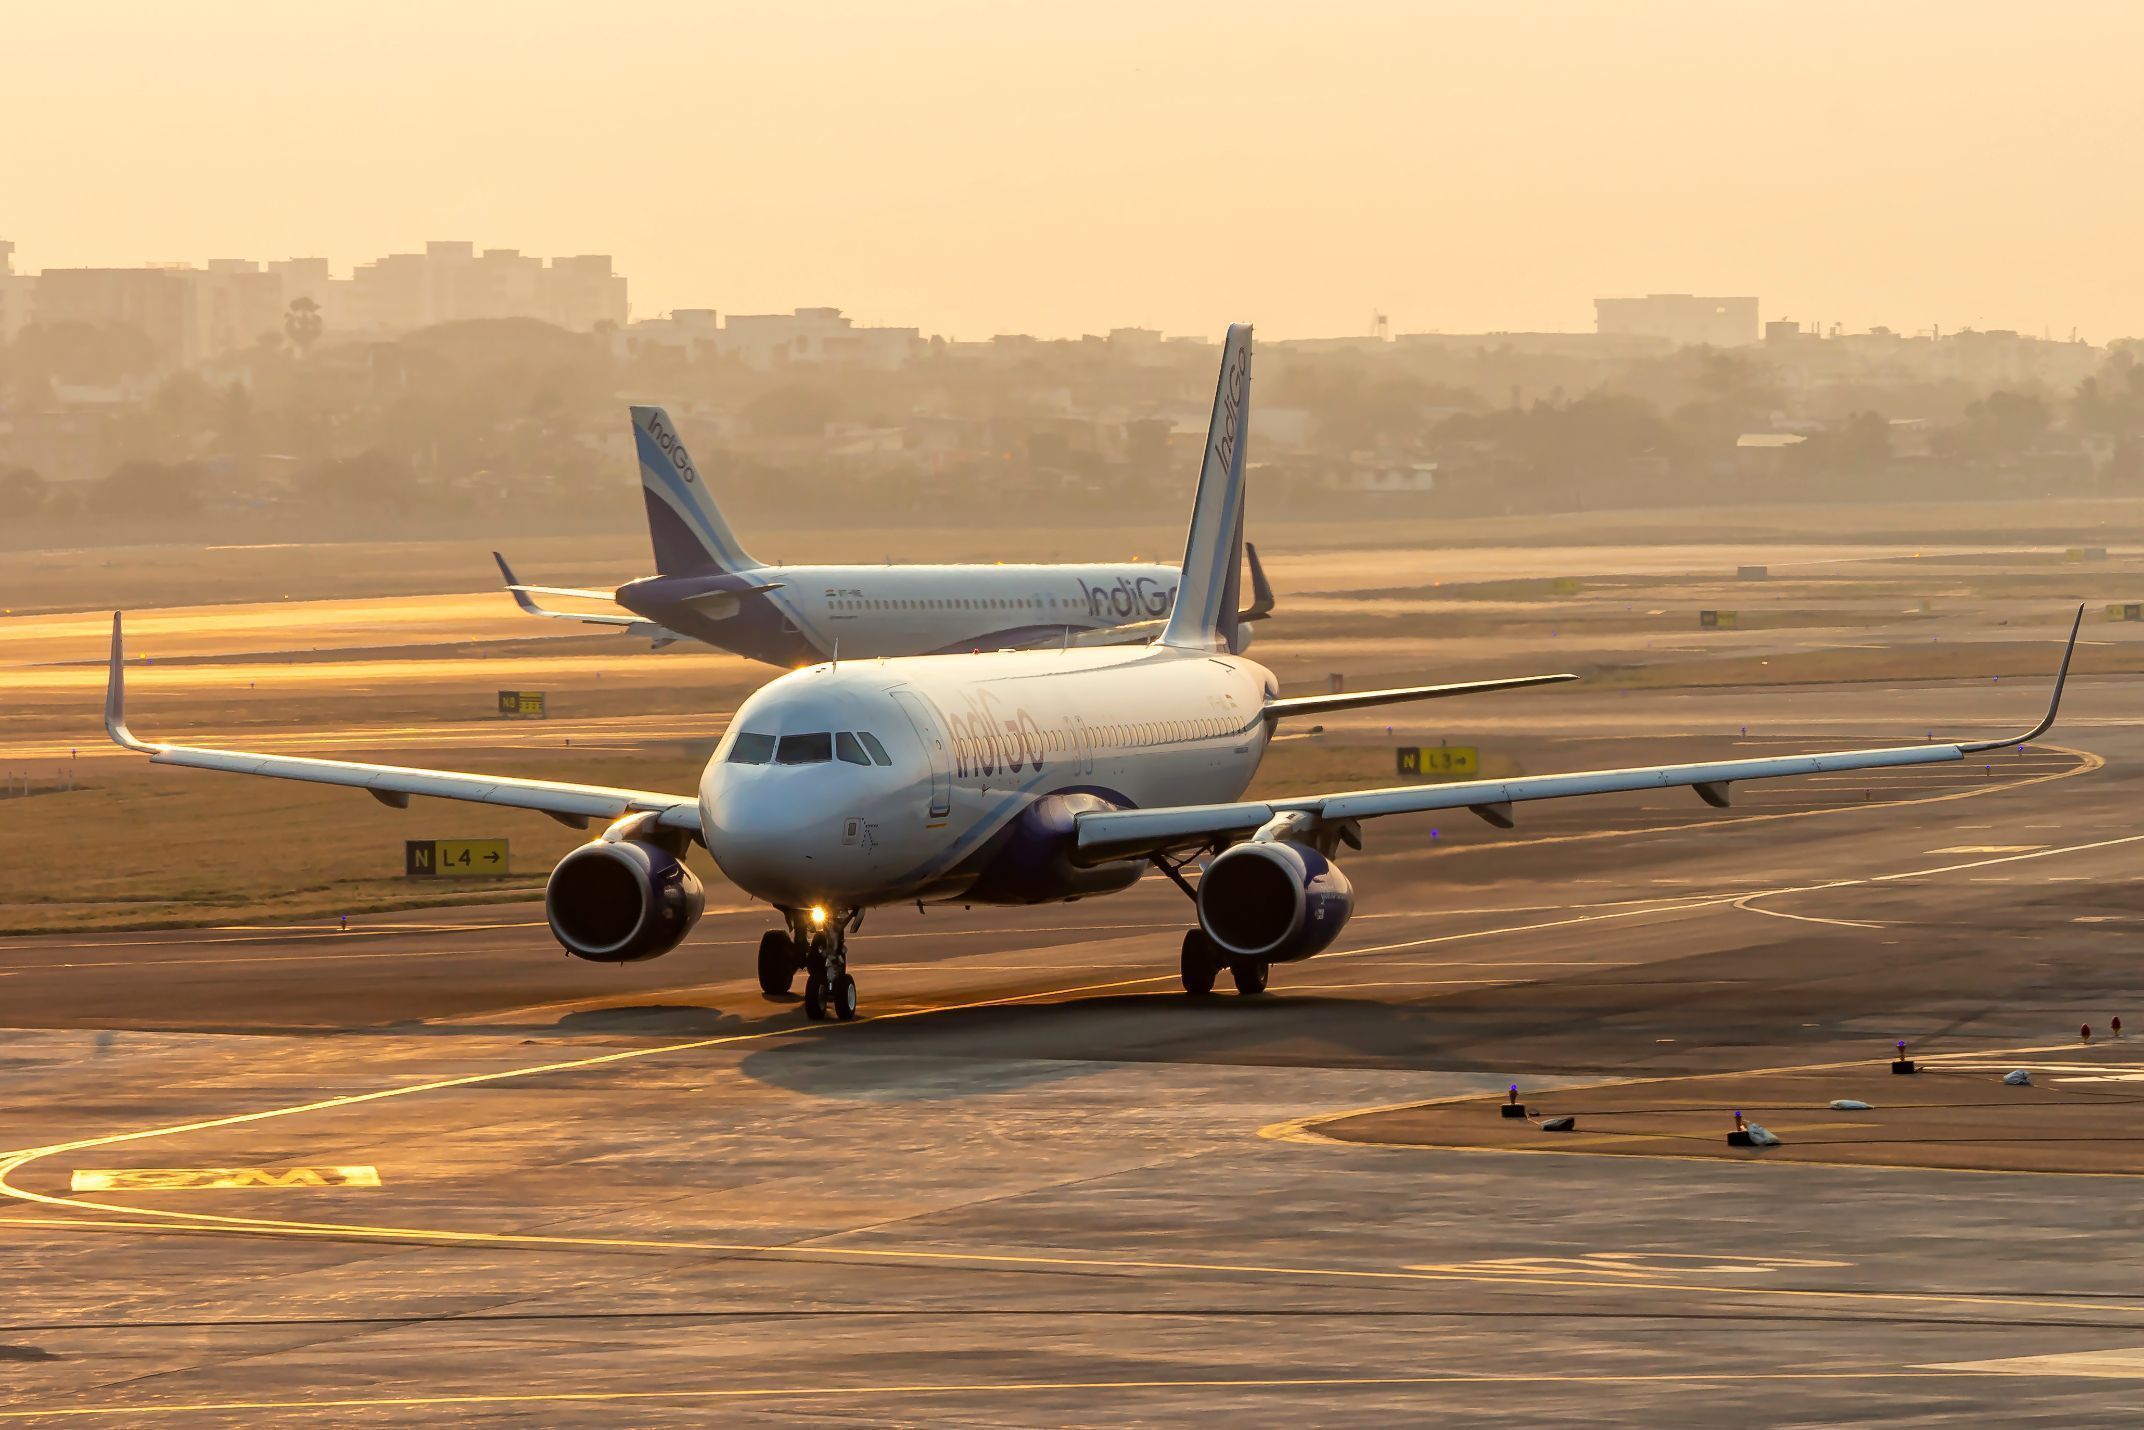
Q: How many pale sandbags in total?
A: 3